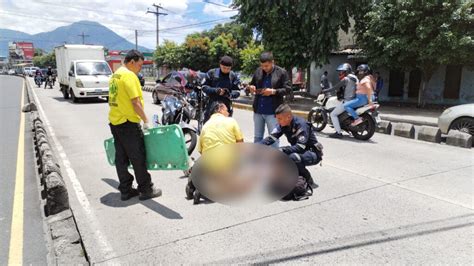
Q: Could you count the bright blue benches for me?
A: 0